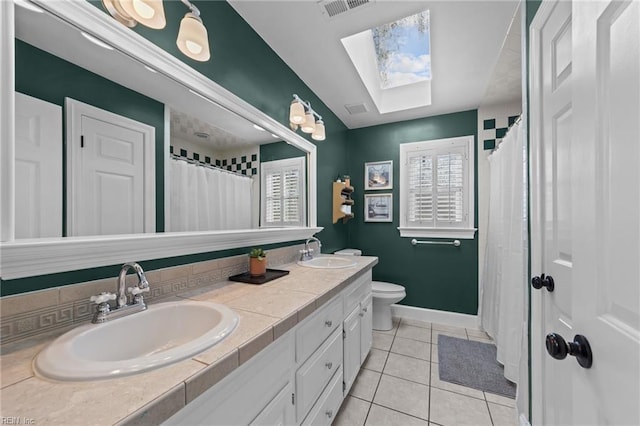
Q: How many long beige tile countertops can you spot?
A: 1